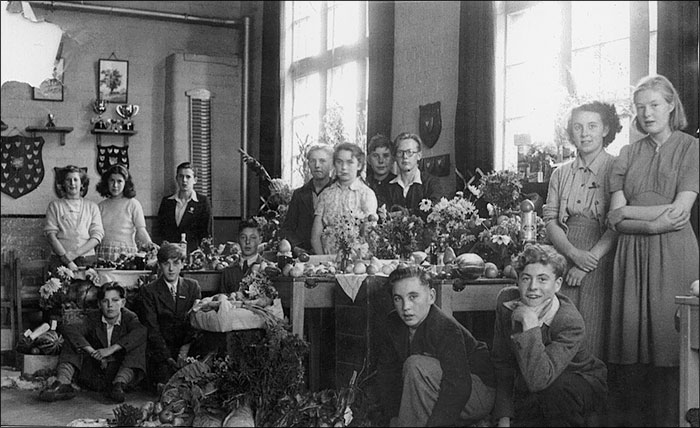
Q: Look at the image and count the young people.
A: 14